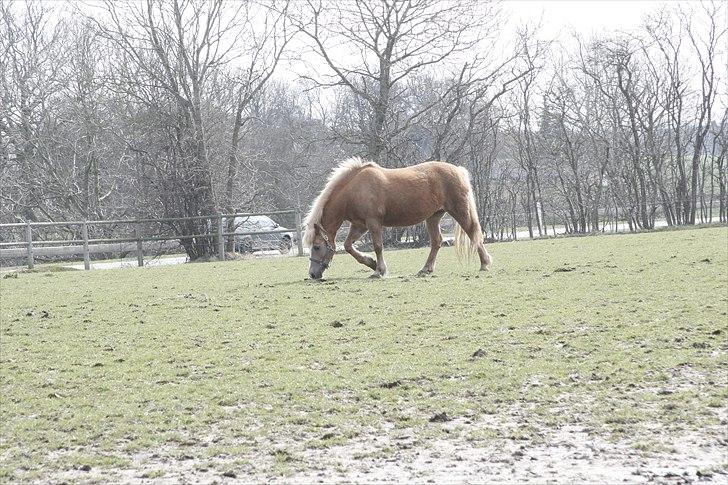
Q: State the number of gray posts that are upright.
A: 5